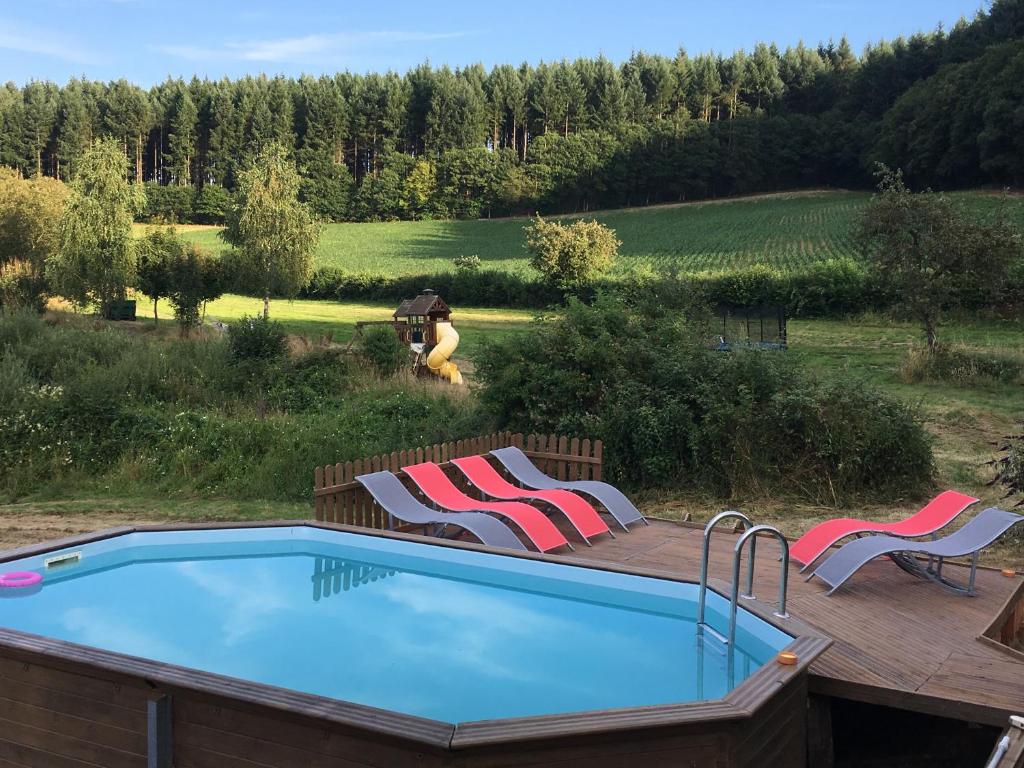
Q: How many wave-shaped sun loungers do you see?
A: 6